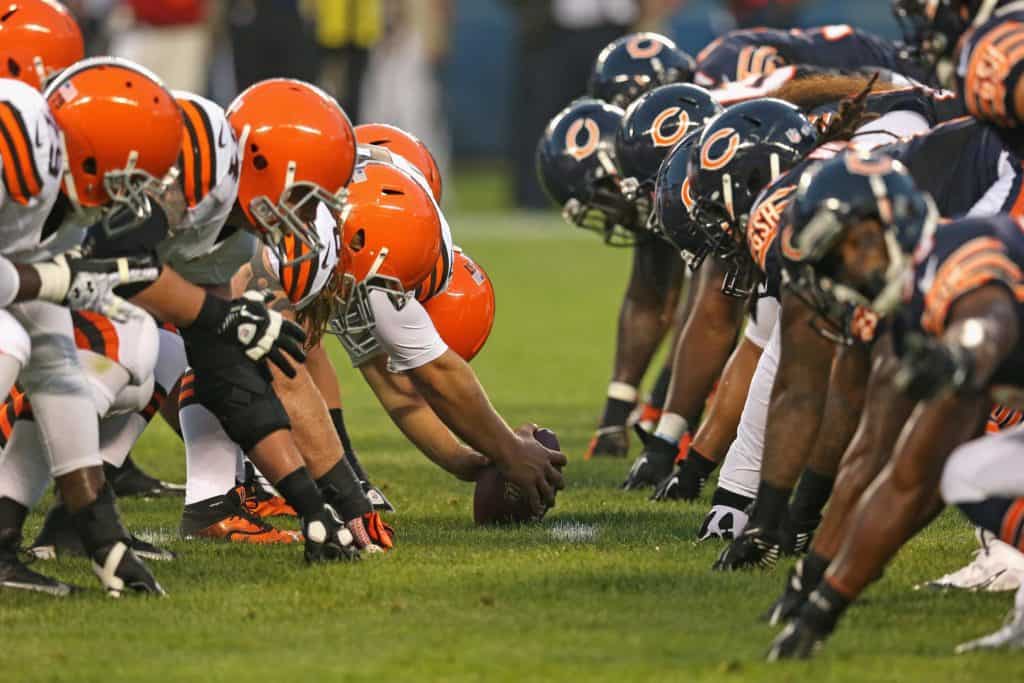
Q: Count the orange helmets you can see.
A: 6